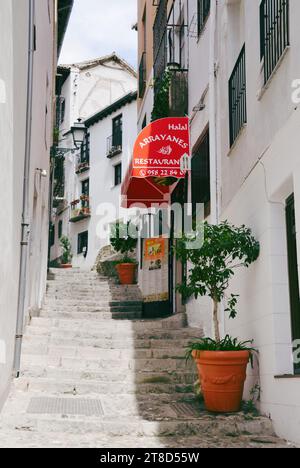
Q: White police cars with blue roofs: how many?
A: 0